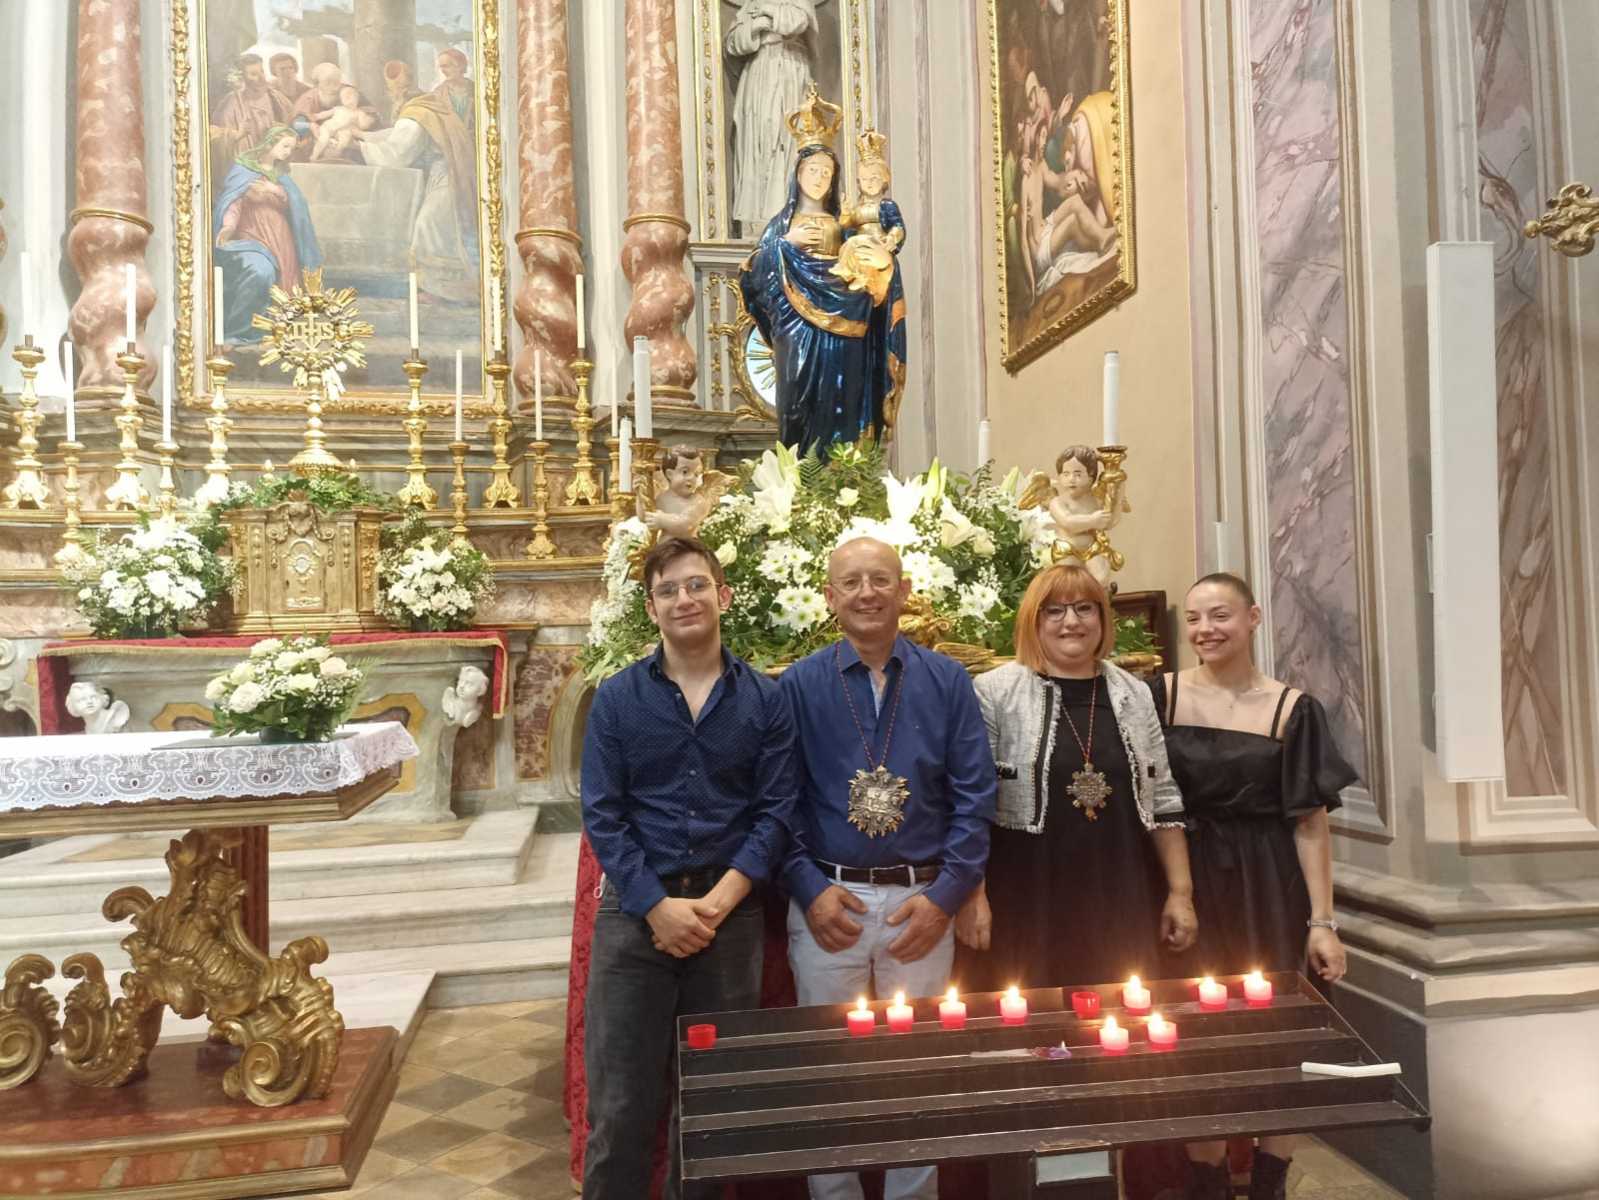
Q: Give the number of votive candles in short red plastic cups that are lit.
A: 9